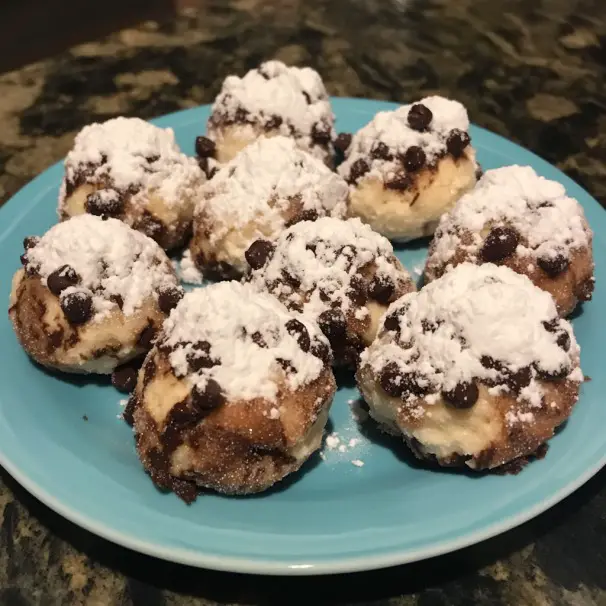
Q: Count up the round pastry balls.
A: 9